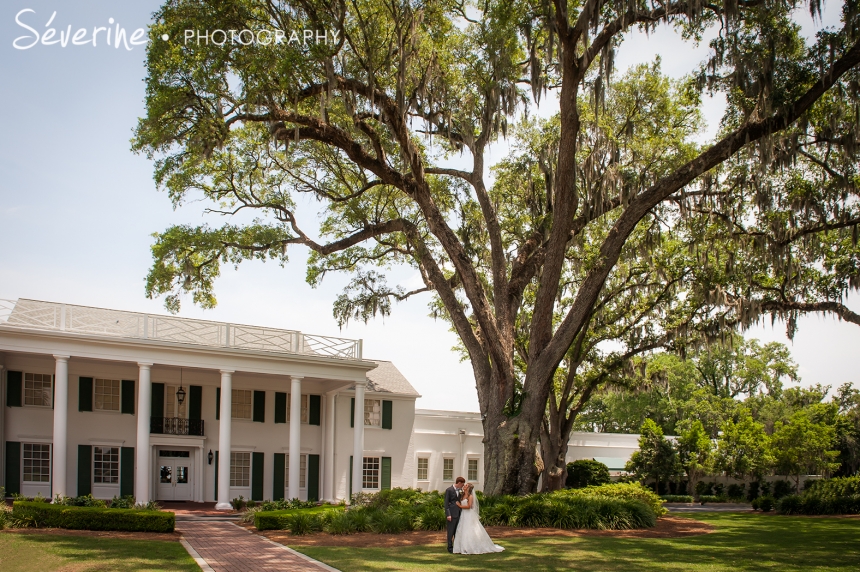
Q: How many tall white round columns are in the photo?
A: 5